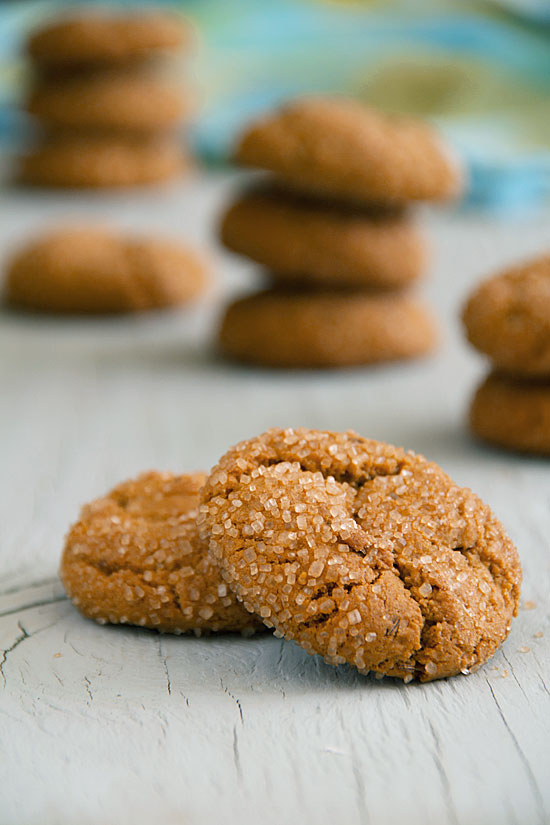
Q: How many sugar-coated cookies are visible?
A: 11